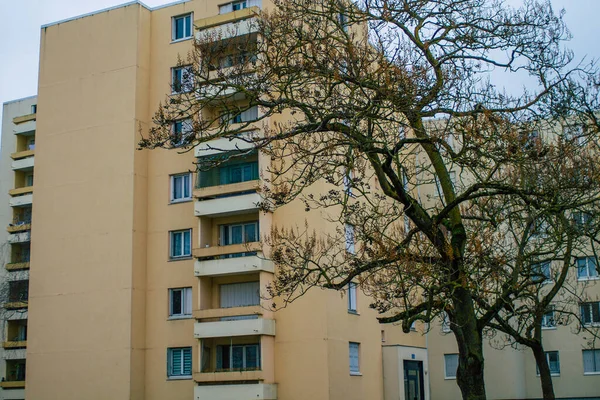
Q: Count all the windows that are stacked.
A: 7